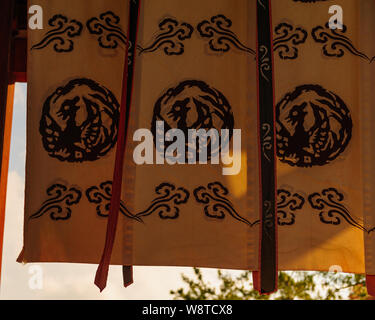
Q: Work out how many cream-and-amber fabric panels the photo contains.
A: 3